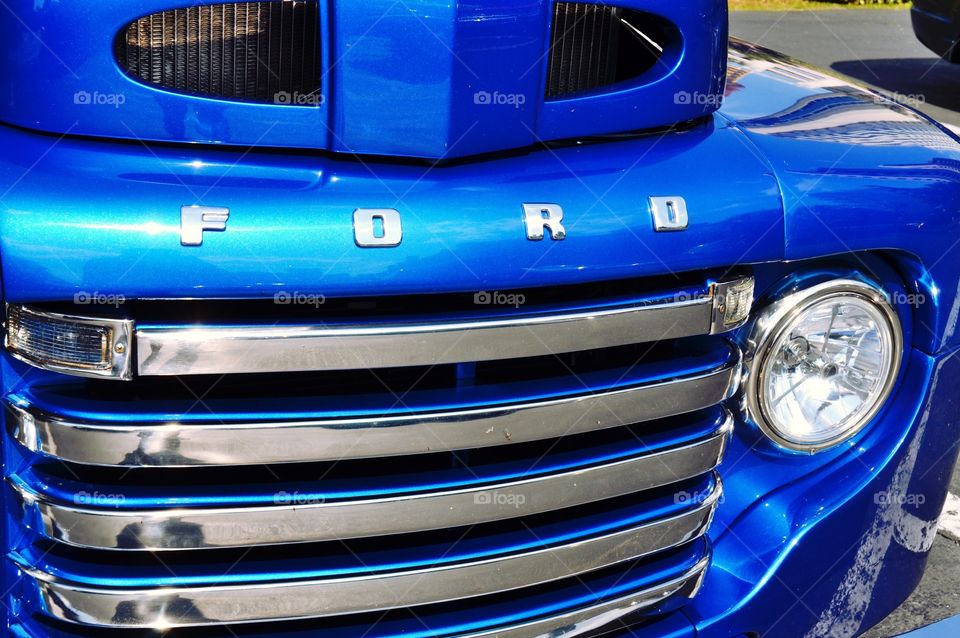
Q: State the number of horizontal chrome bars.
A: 5